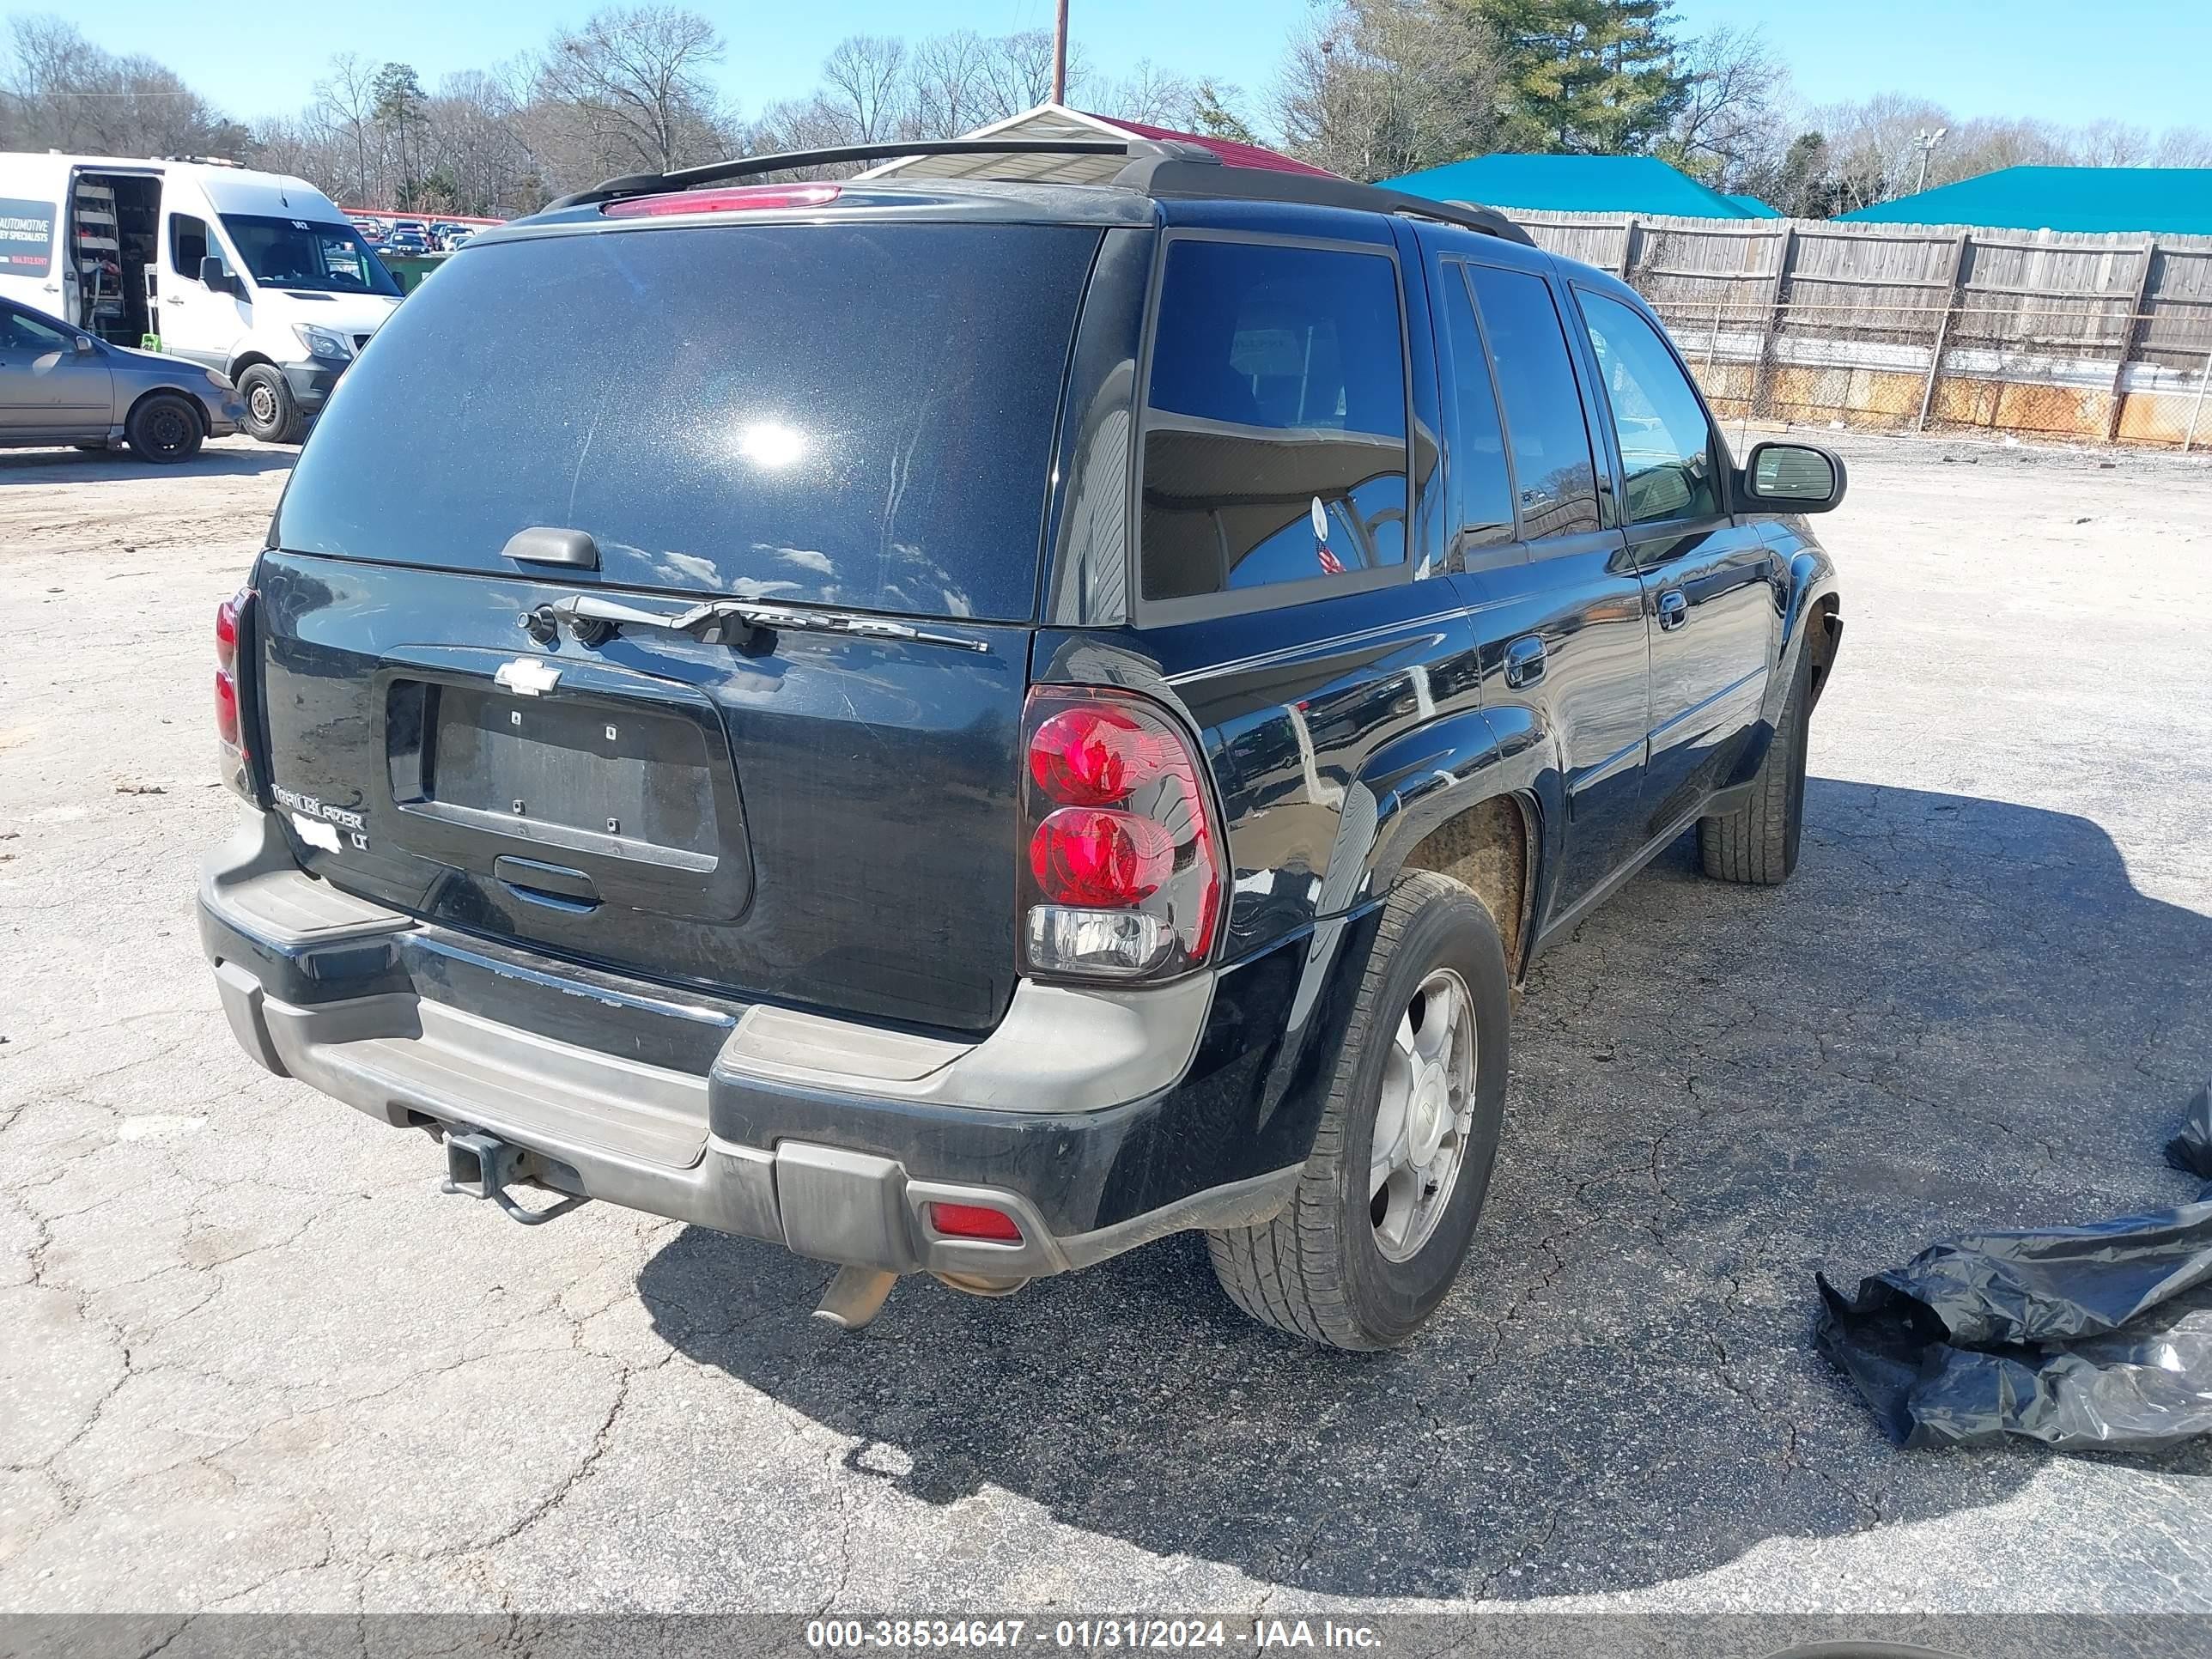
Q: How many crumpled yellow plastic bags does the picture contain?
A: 0